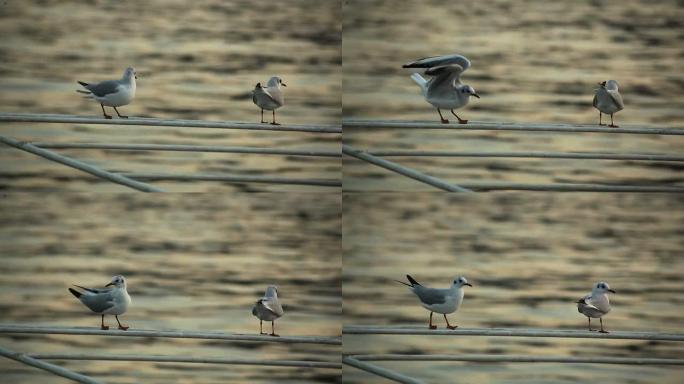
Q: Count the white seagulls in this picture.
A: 8